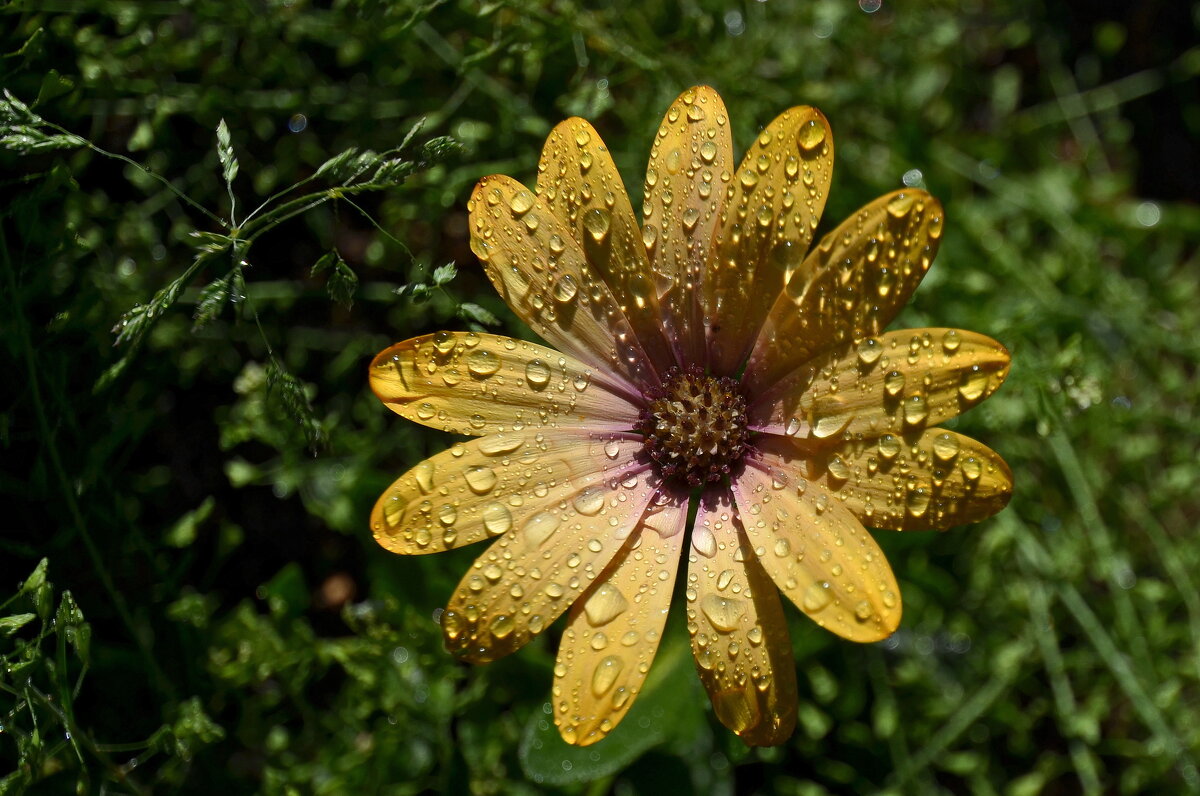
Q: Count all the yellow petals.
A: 13